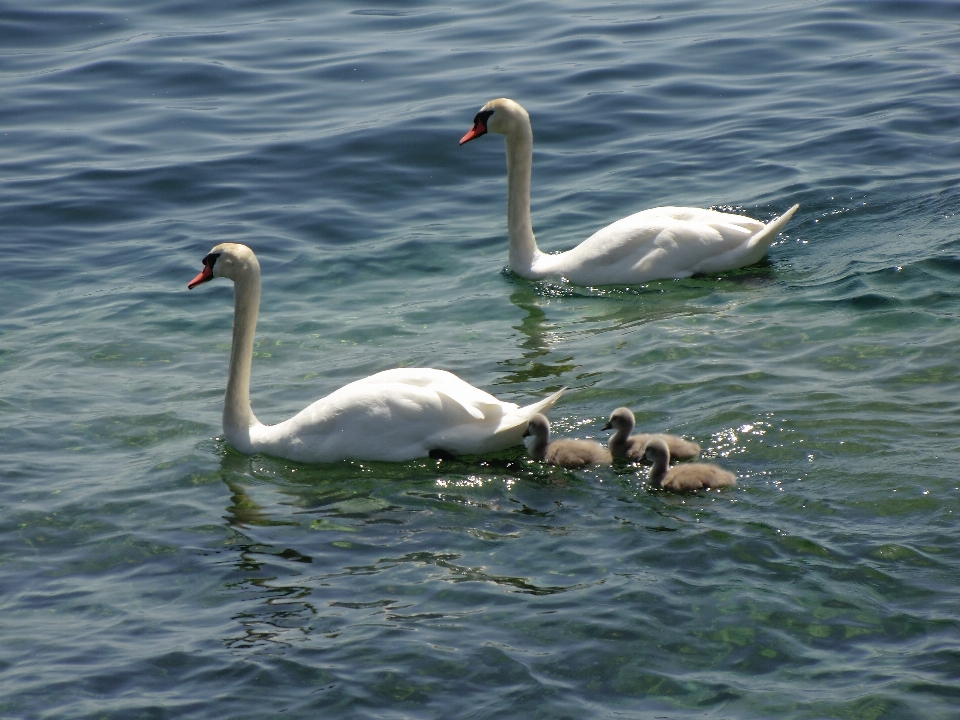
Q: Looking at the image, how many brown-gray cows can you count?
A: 0